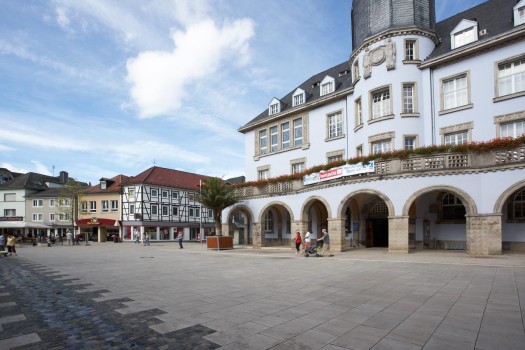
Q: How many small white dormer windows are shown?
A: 5